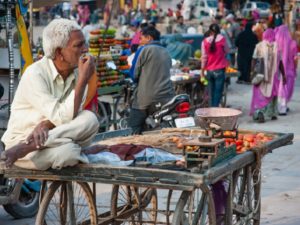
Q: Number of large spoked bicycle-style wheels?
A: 4